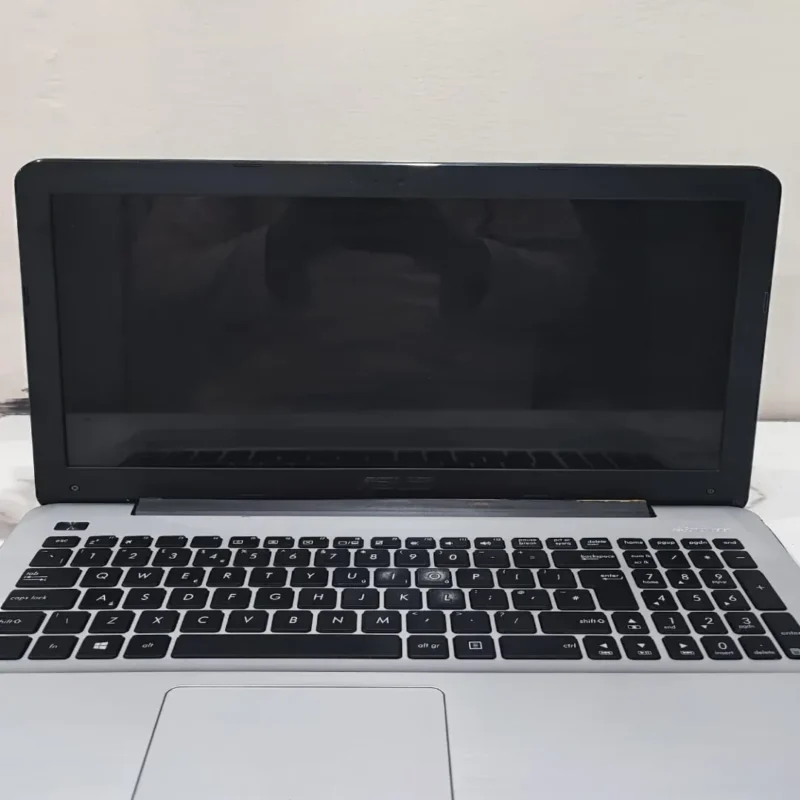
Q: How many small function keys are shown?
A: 12